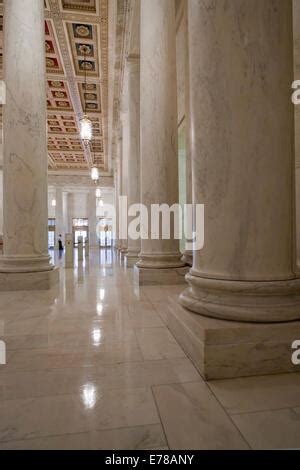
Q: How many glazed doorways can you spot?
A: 3